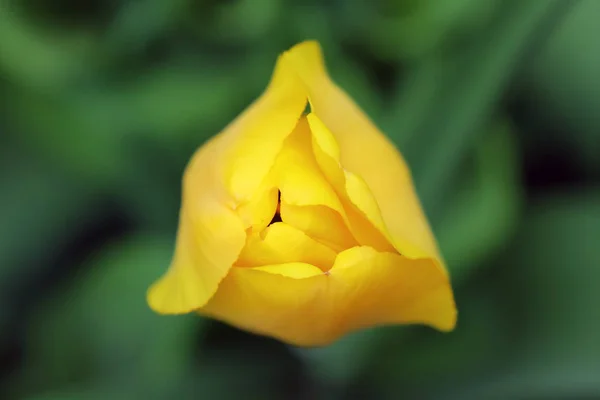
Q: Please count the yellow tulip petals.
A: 6